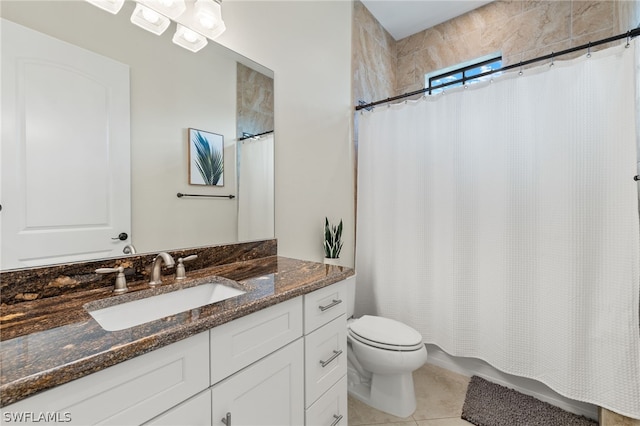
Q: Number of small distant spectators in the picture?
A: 0